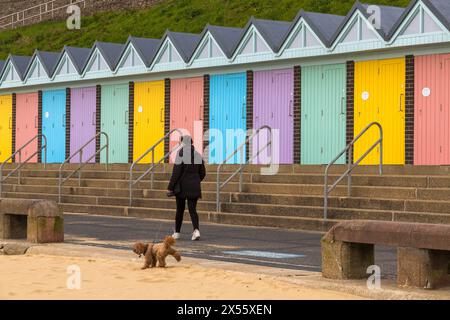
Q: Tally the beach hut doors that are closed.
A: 12